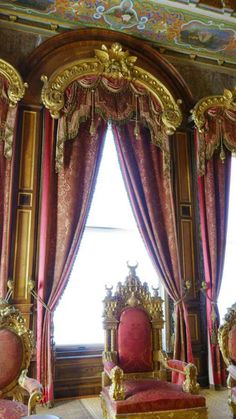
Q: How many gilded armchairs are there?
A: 3